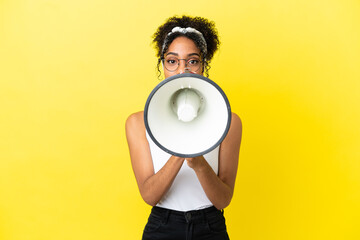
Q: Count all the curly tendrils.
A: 2